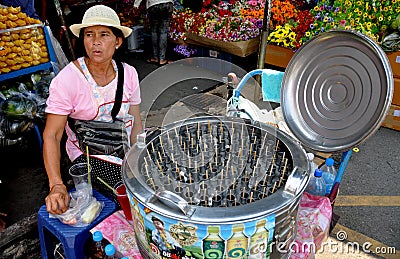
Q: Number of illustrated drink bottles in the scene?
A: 3